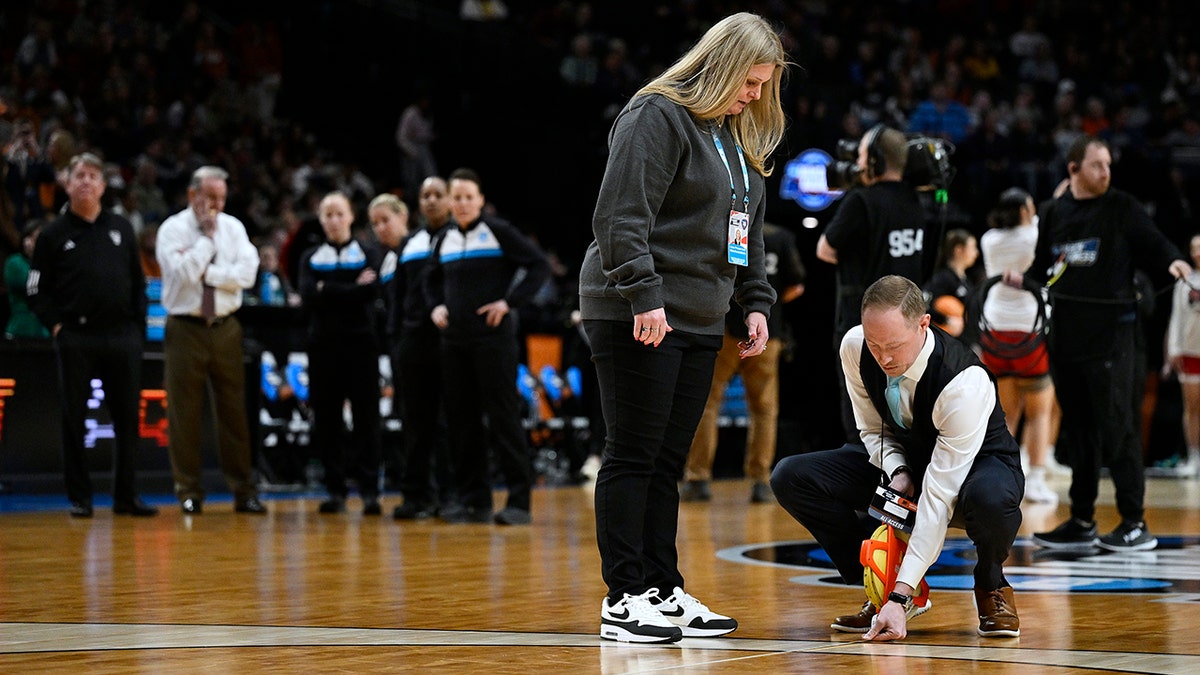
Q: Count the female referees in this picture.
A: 4